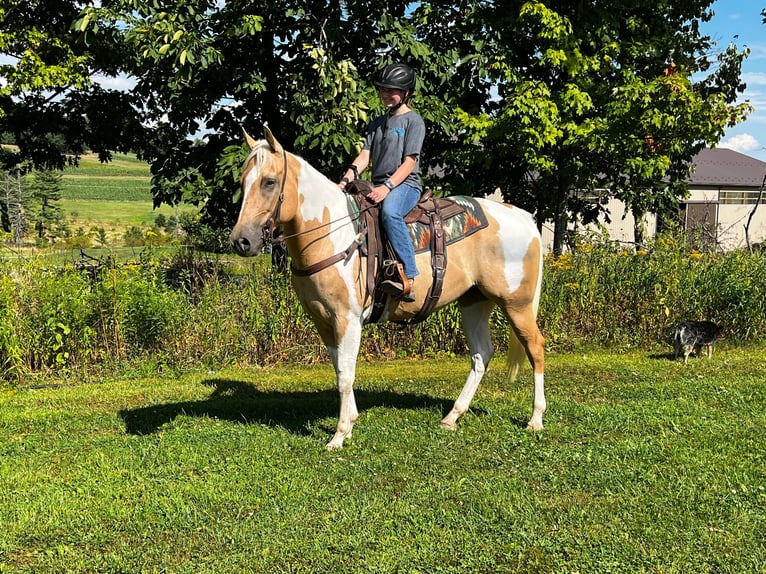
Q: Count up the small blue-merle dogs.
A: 1